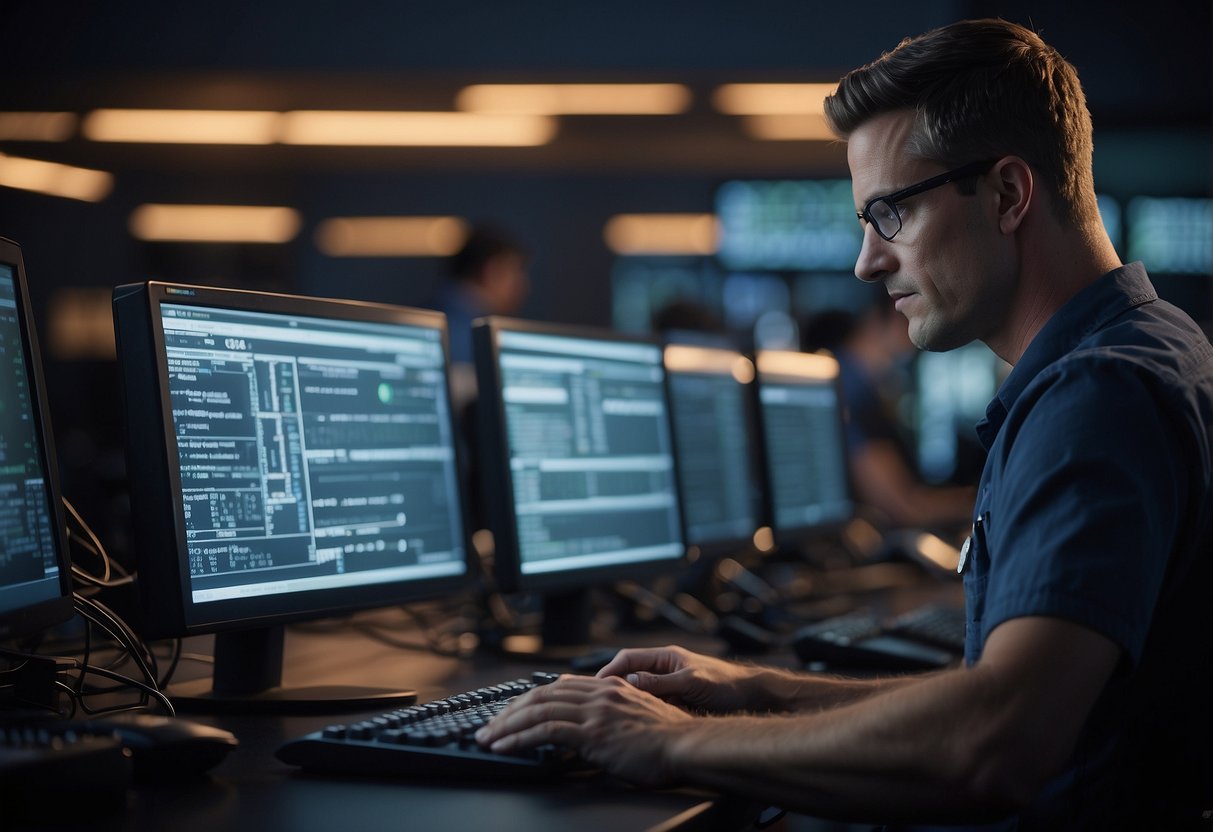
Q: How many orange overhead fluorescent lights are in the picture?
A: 10